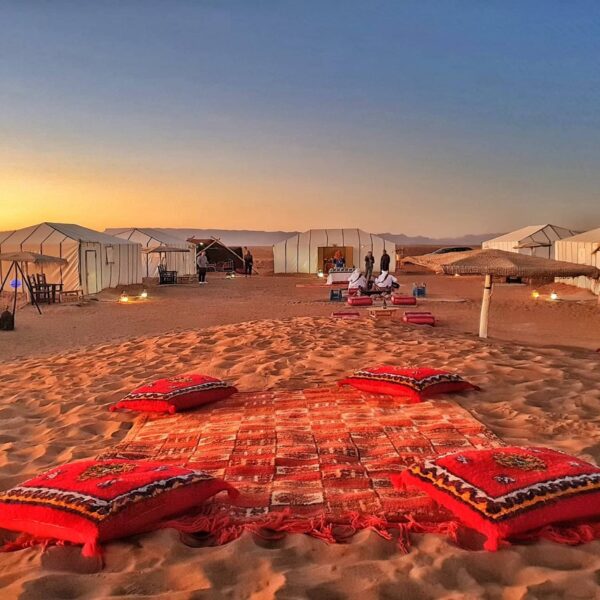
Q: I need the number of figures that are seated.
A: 2